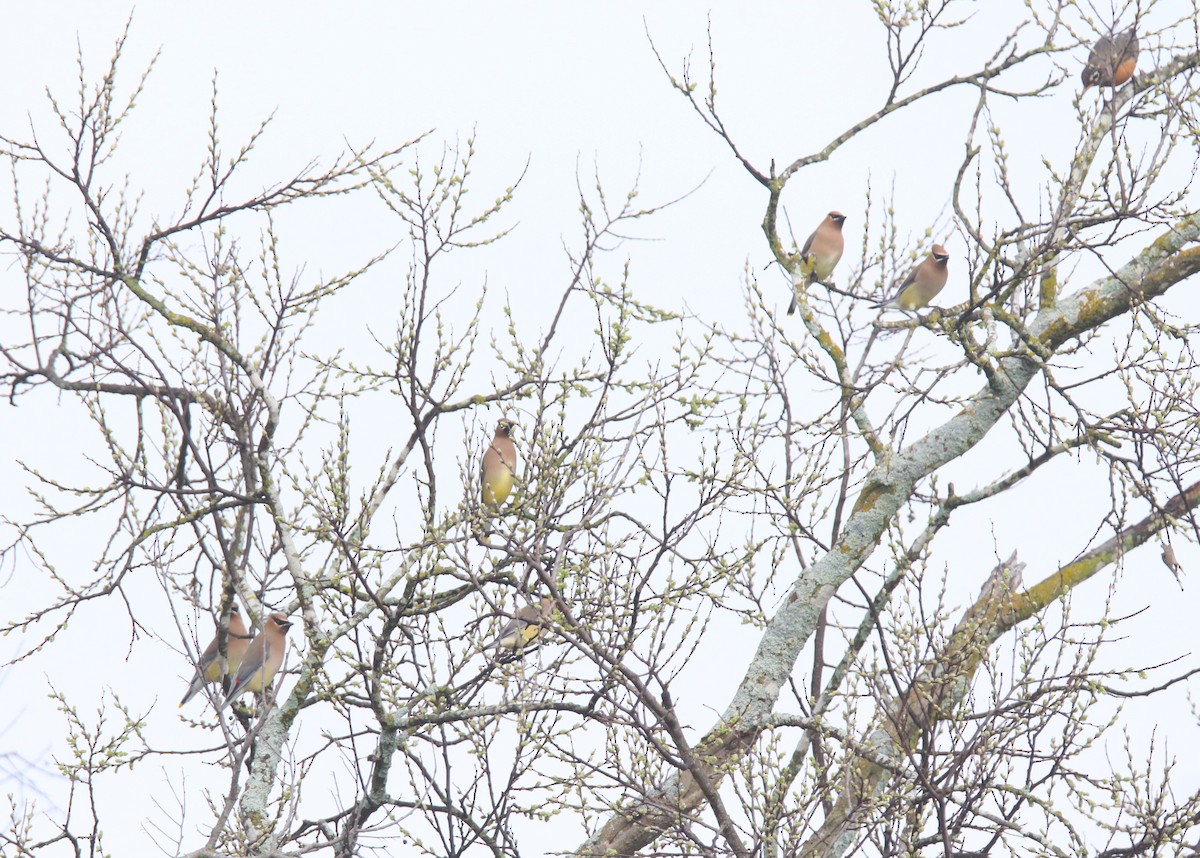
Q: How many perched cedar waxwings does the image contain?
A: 6